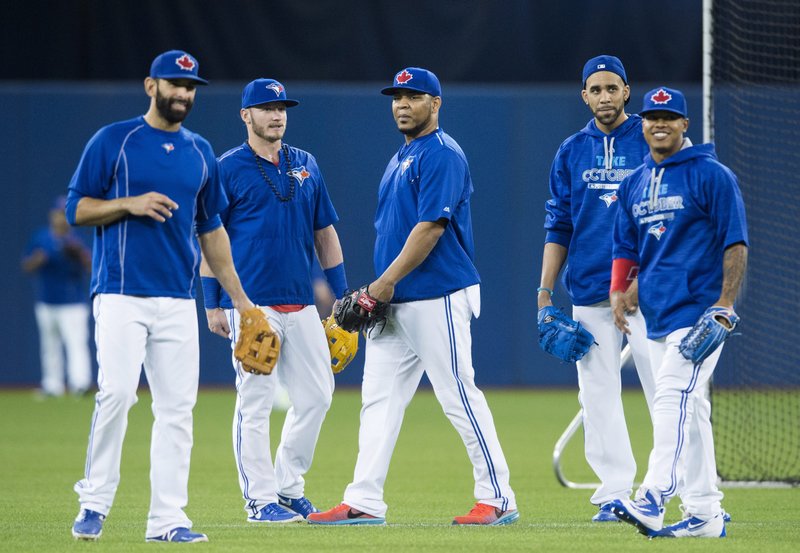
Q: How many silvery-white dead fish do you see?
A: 0